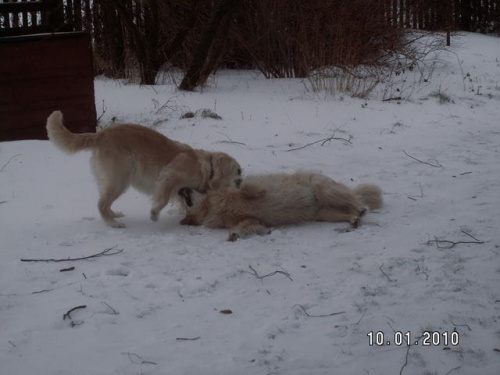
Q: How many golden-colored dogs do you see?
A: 2